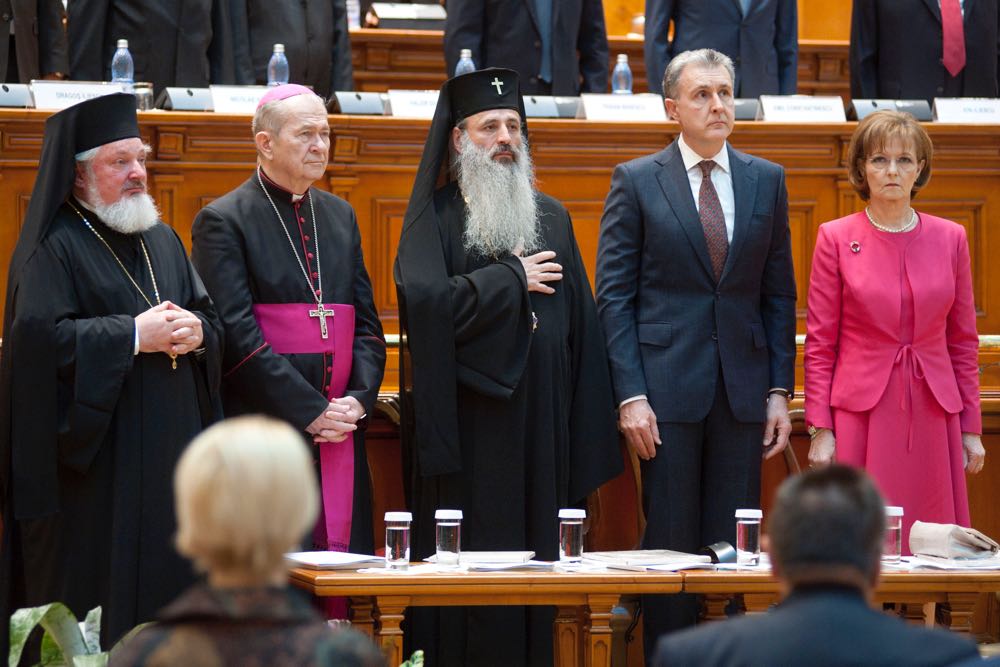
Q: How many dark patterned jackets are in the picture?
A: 1